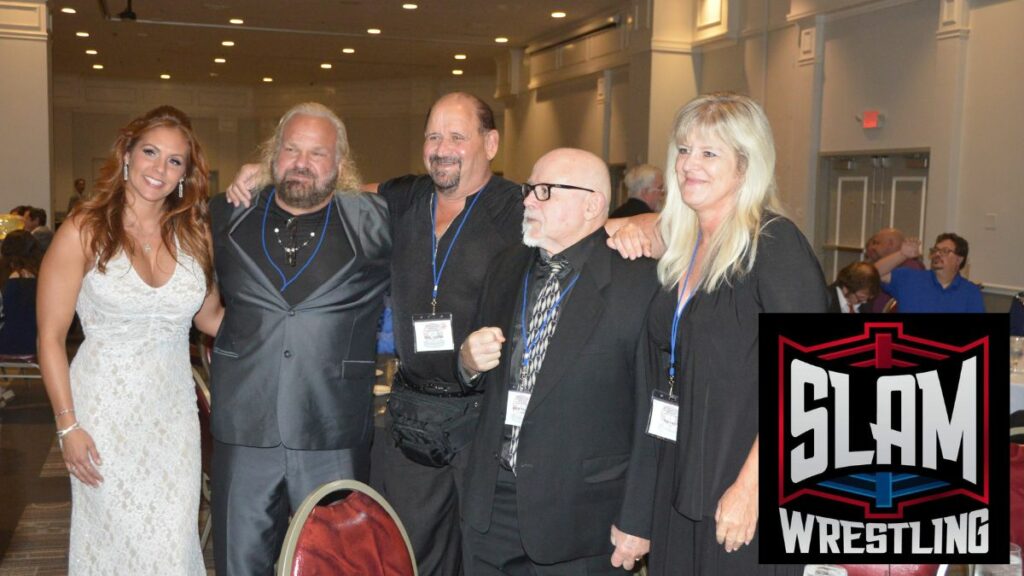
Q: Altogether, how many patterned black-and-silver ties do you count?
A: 1